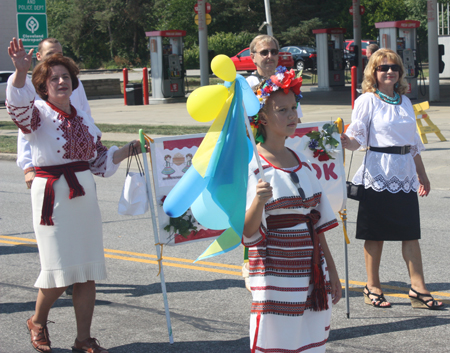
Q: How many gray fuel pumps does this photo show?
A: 3